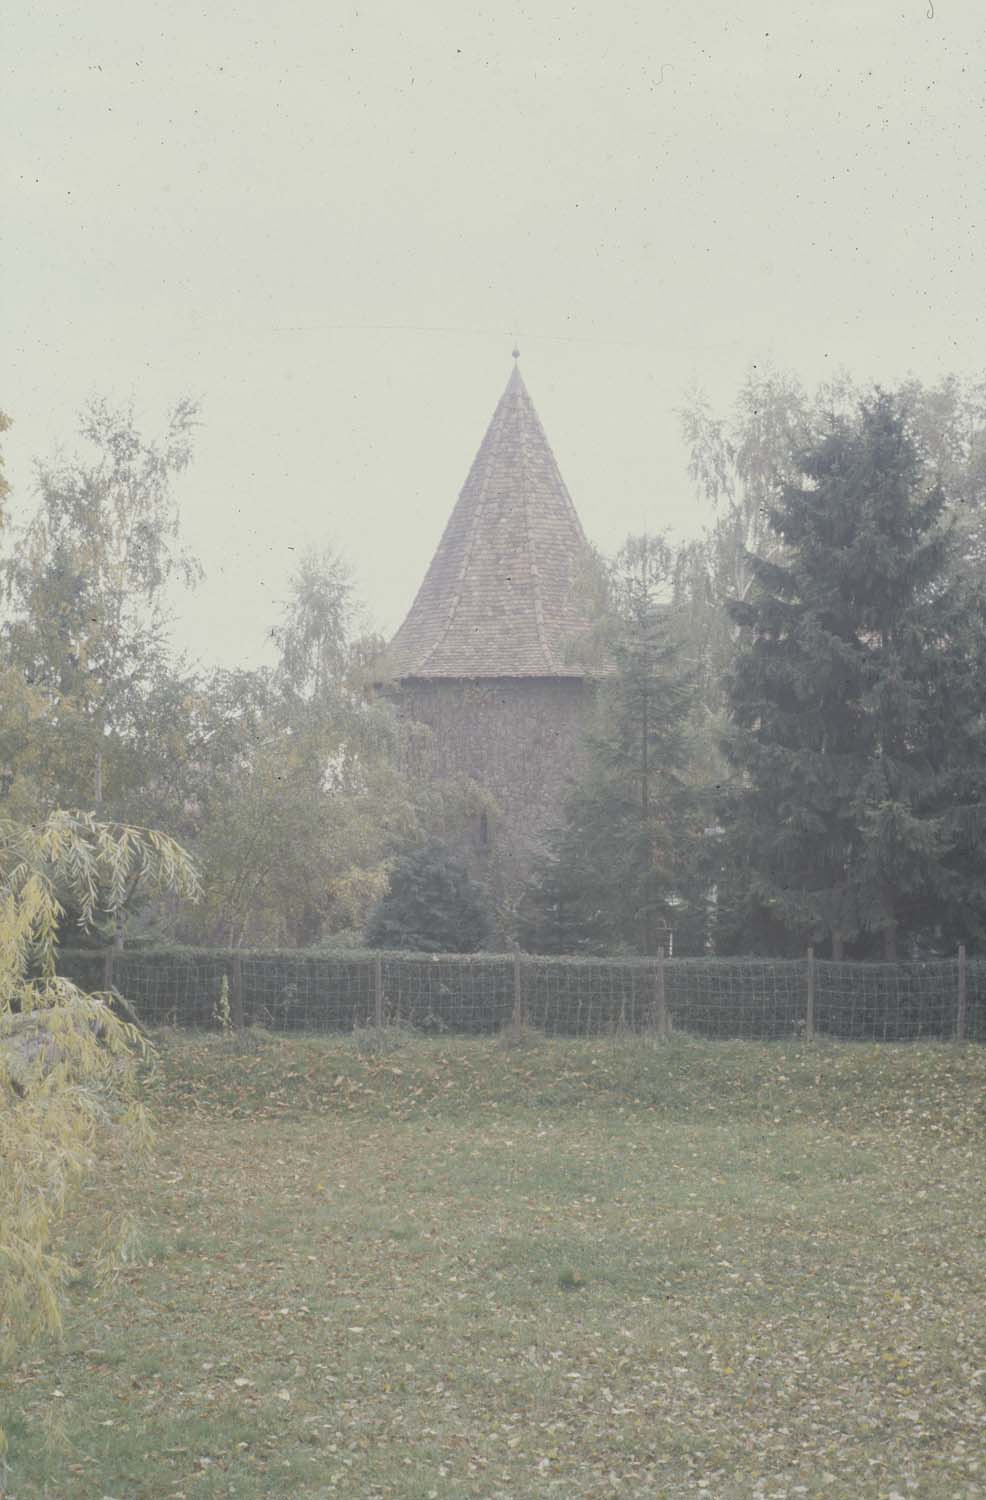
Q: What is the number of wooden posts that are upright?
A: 7